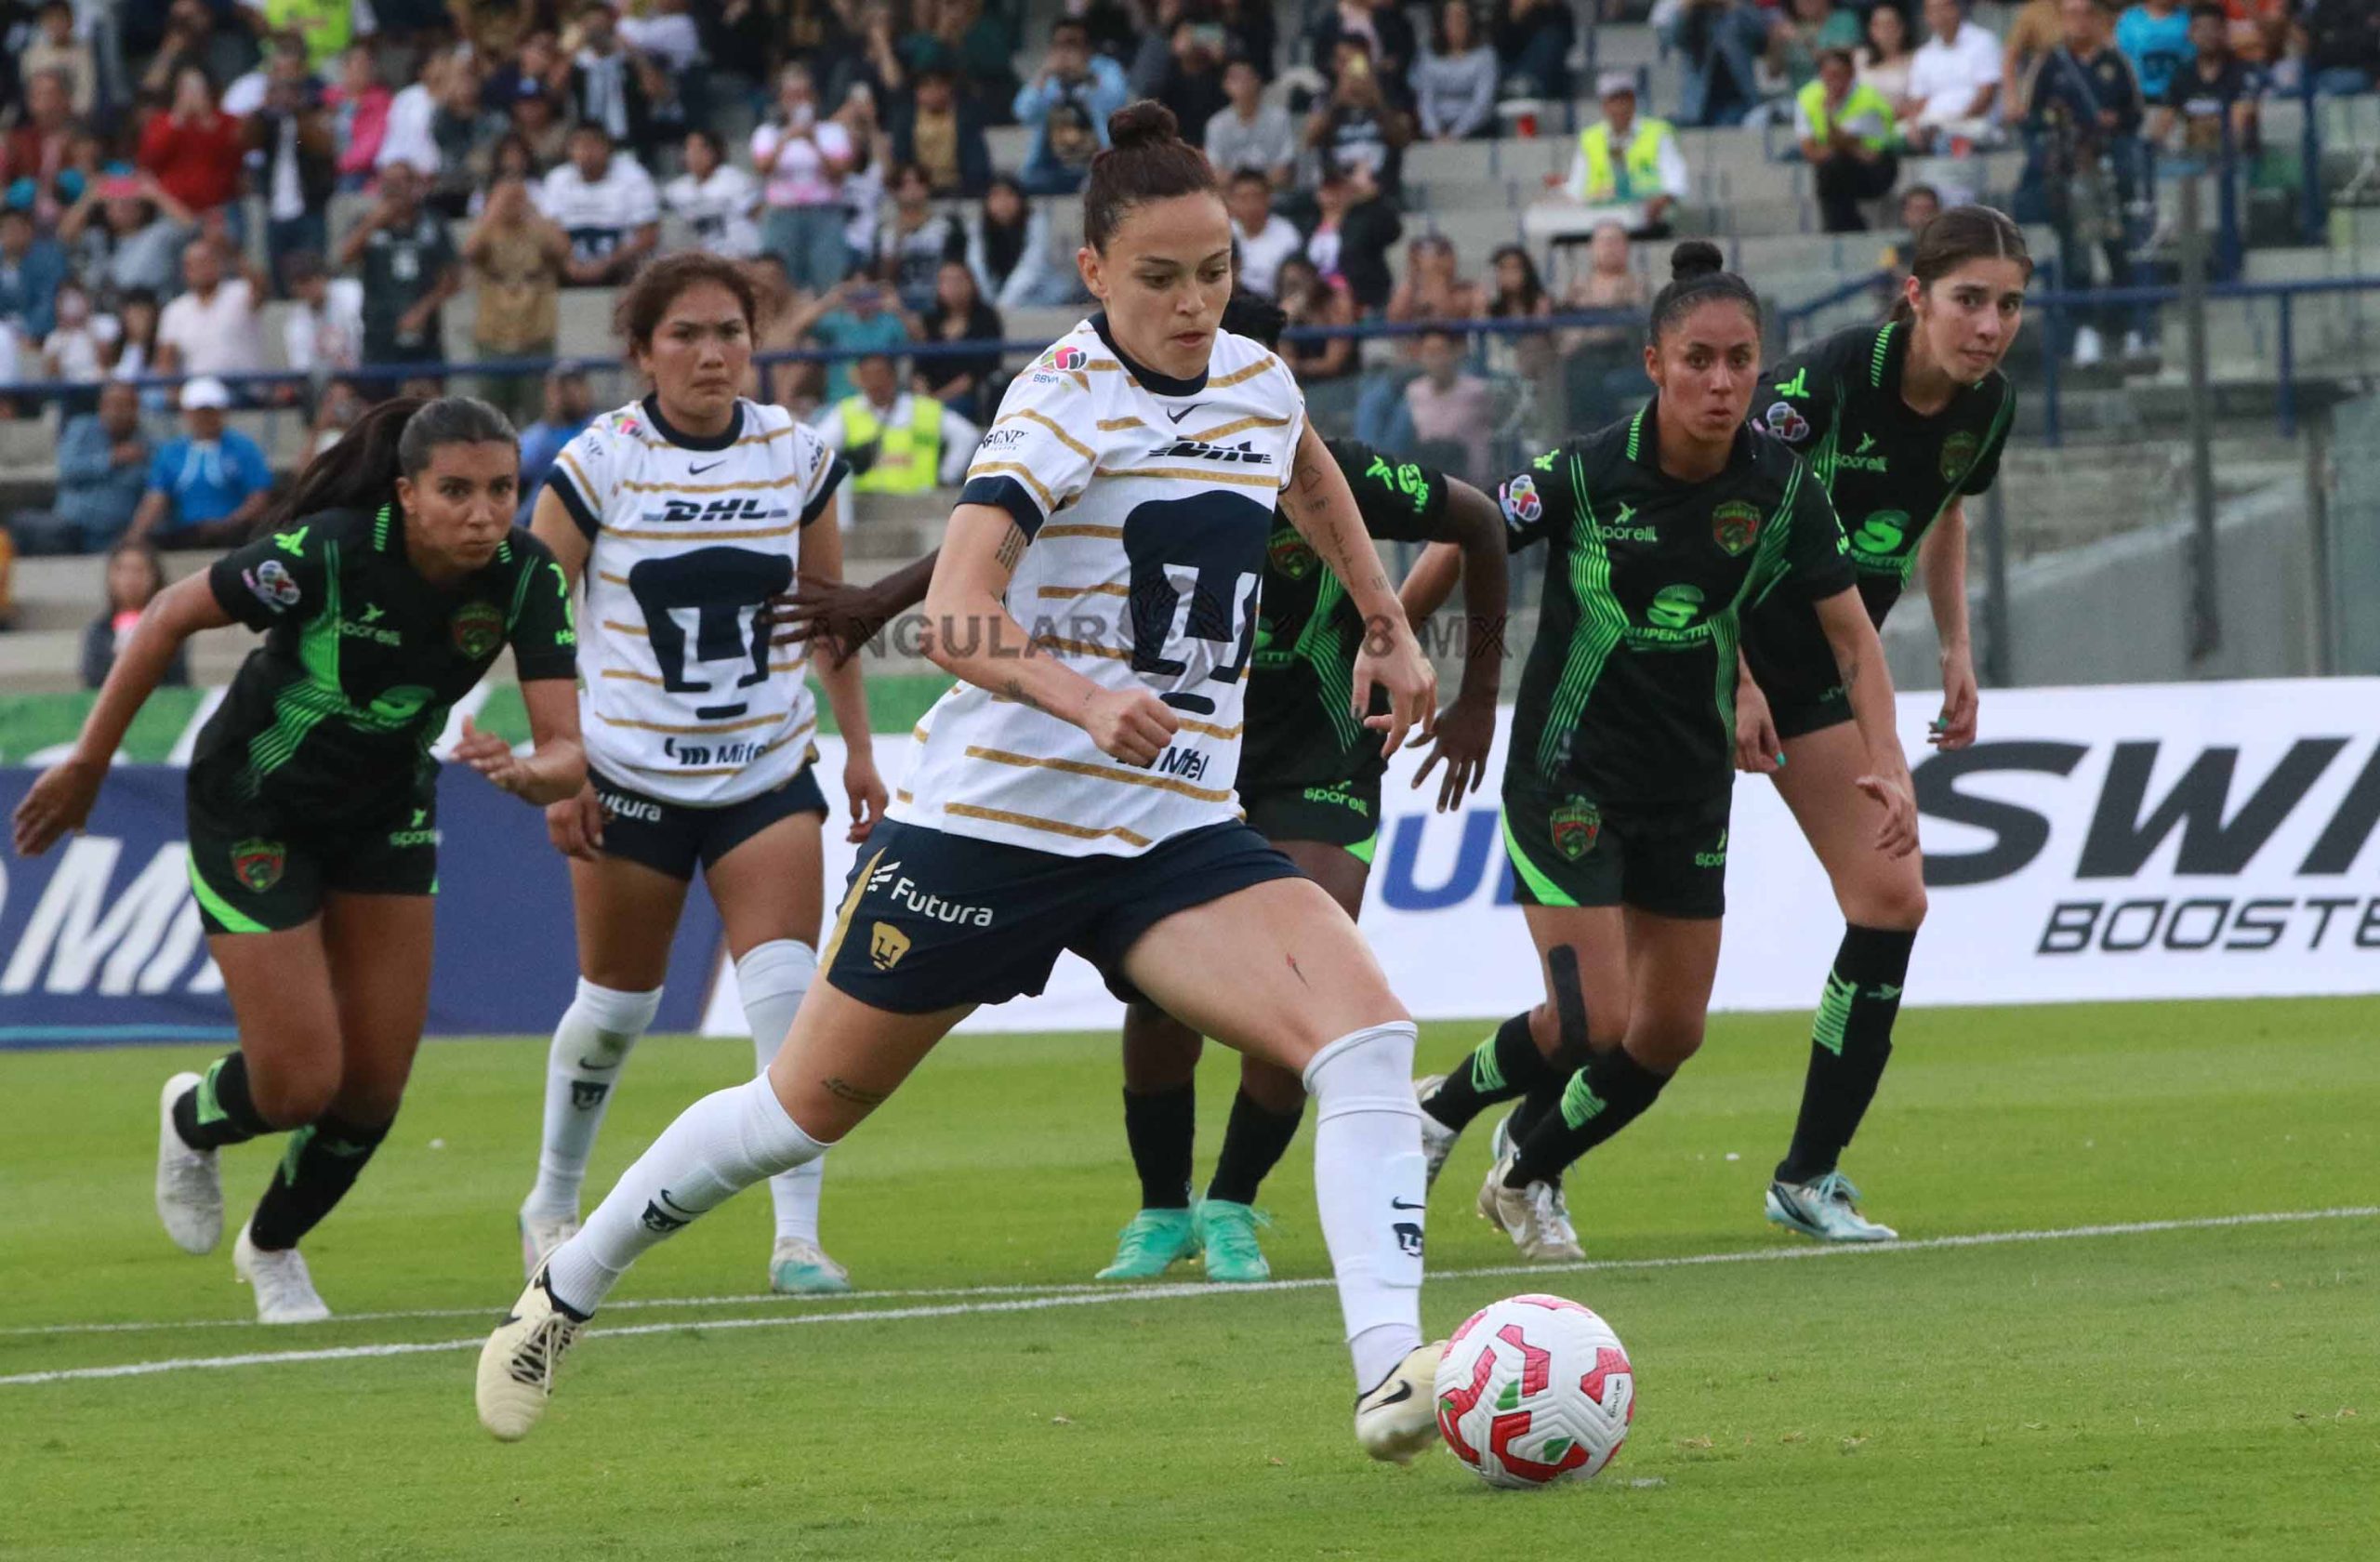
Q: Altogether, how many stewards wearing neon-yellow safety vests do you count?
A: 4